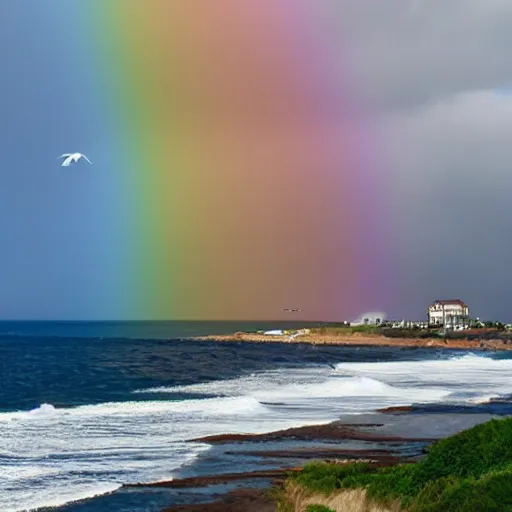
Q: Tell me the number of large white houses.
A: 1